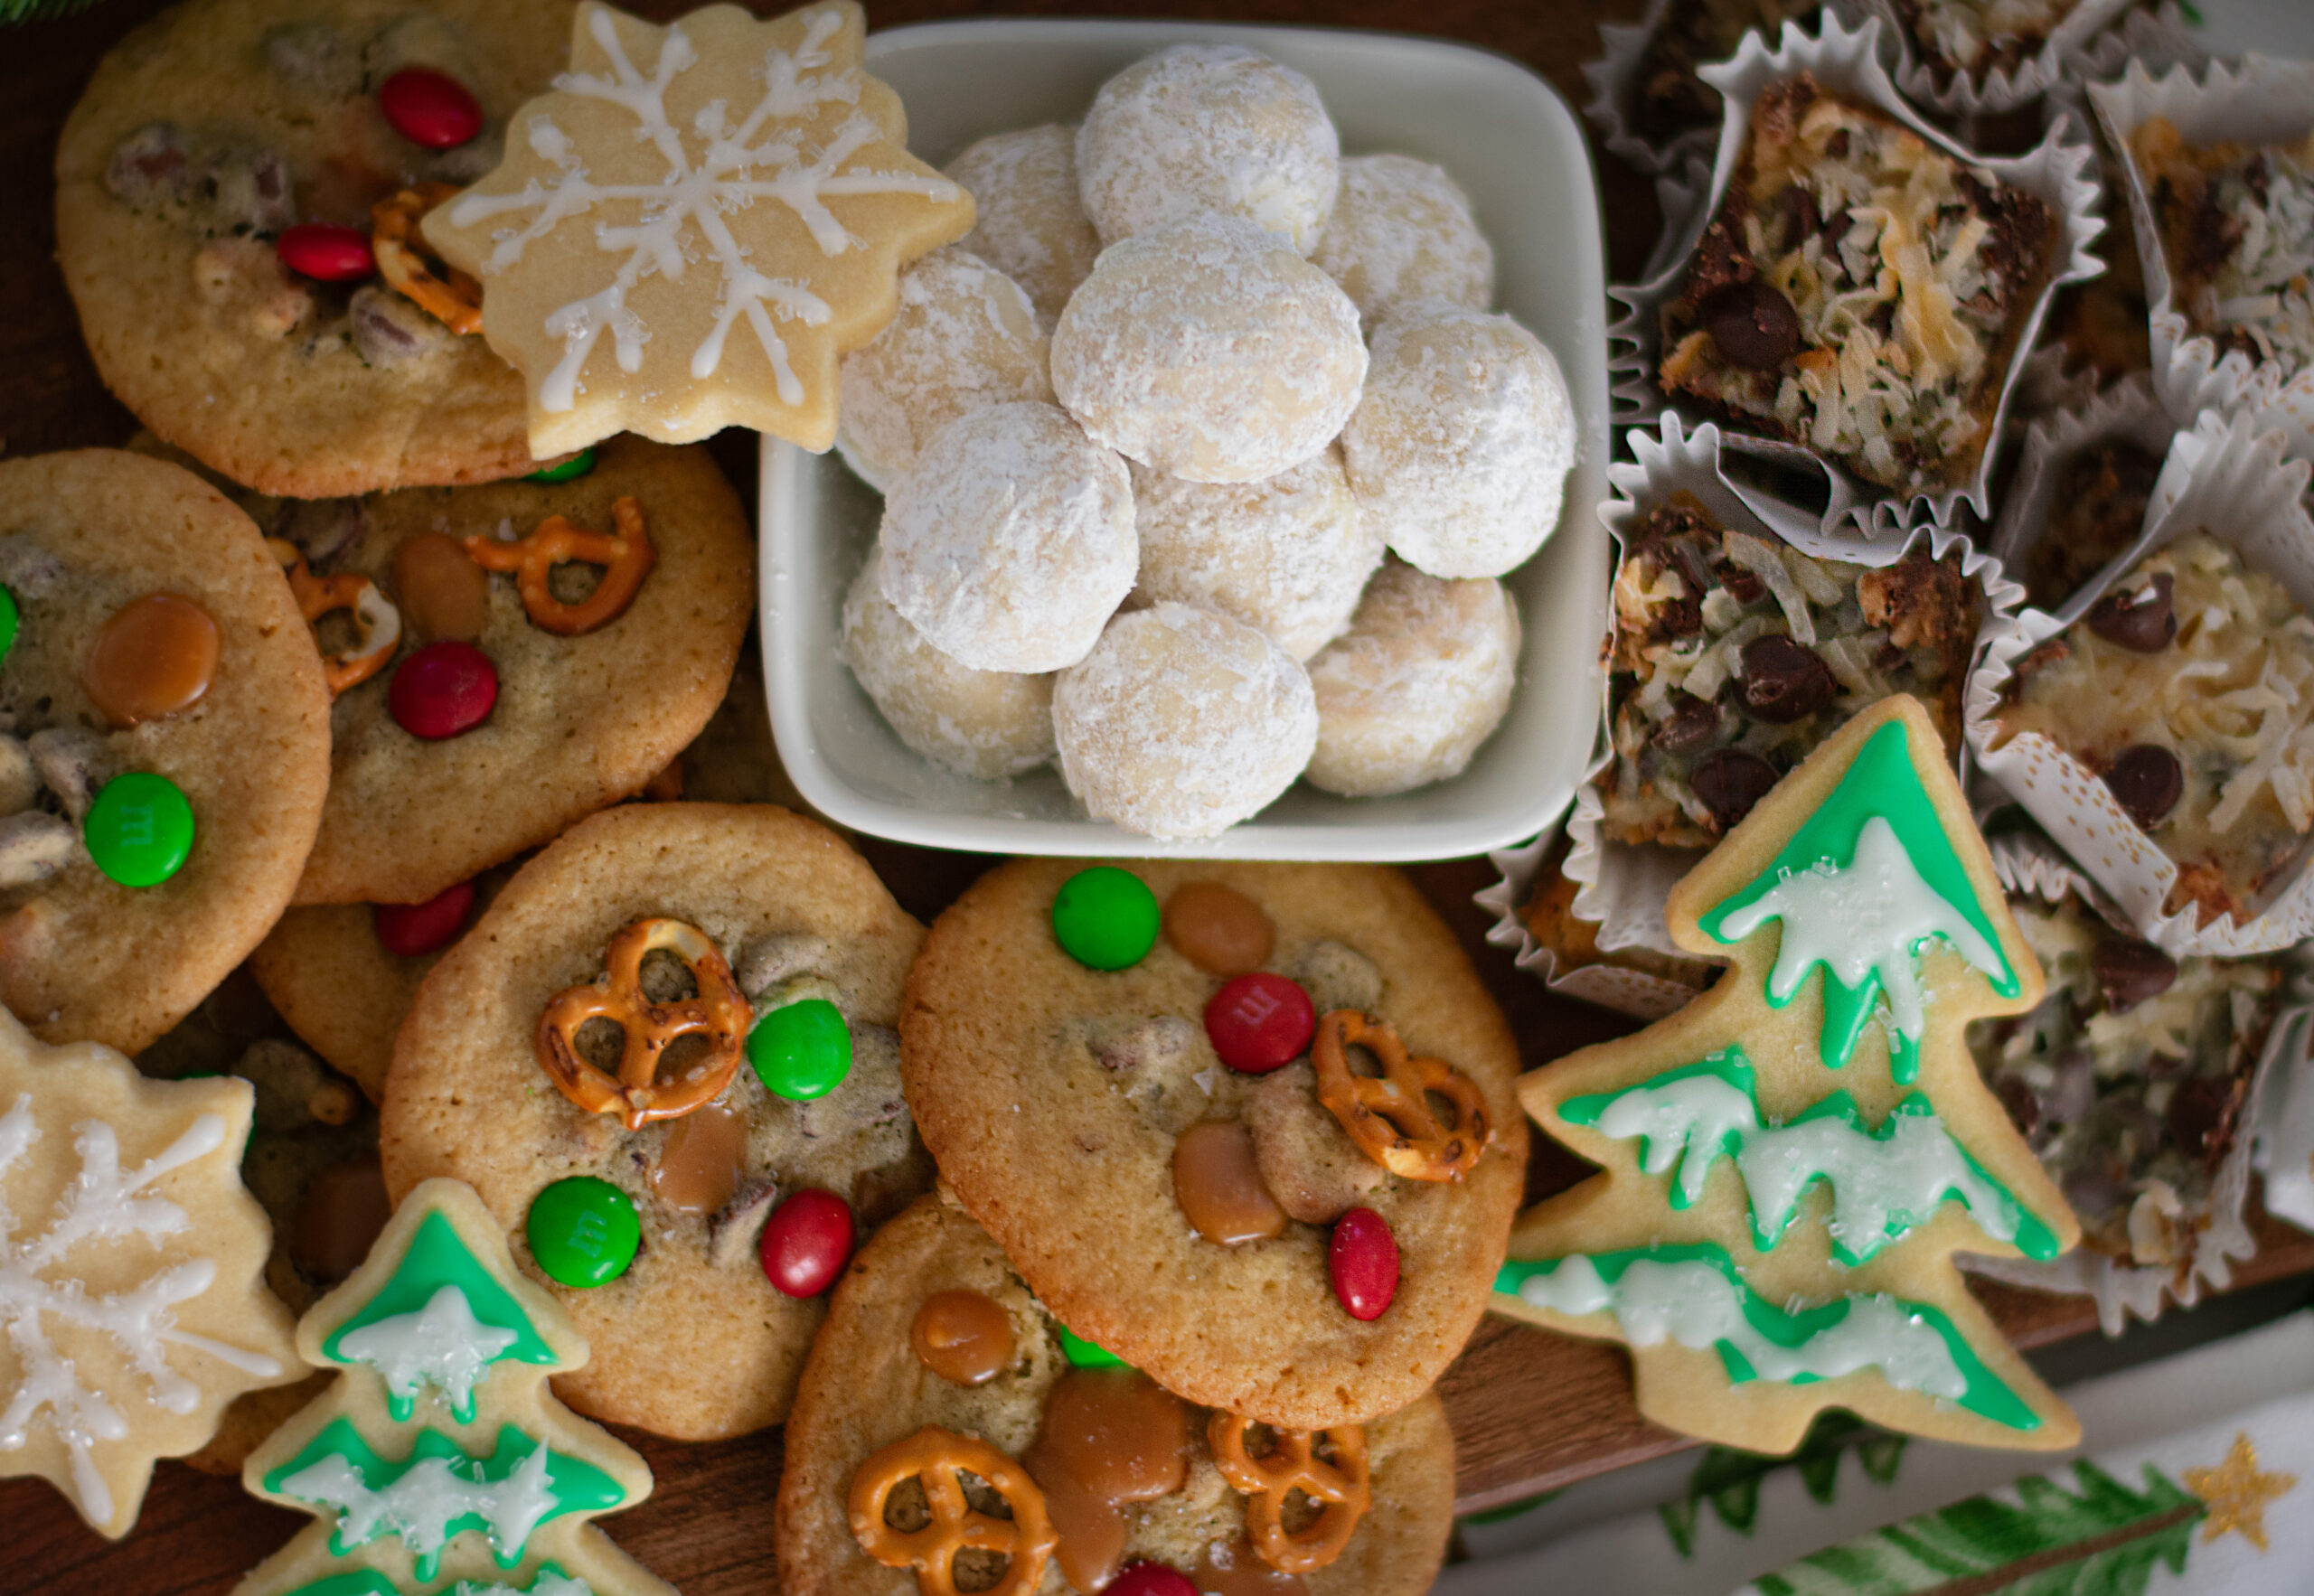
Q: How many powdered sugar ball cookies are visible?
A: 11